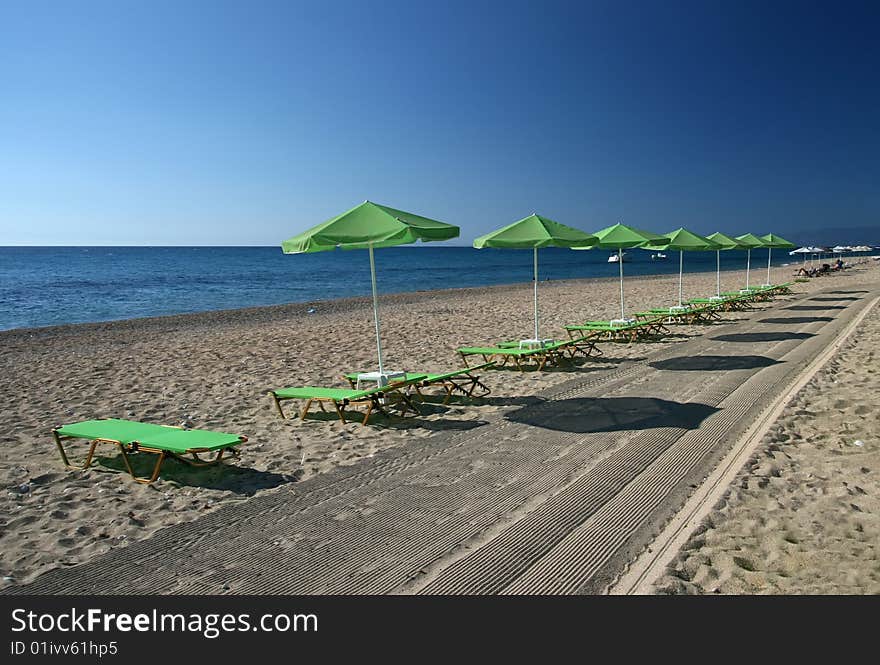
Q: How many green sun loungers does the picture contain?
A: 15